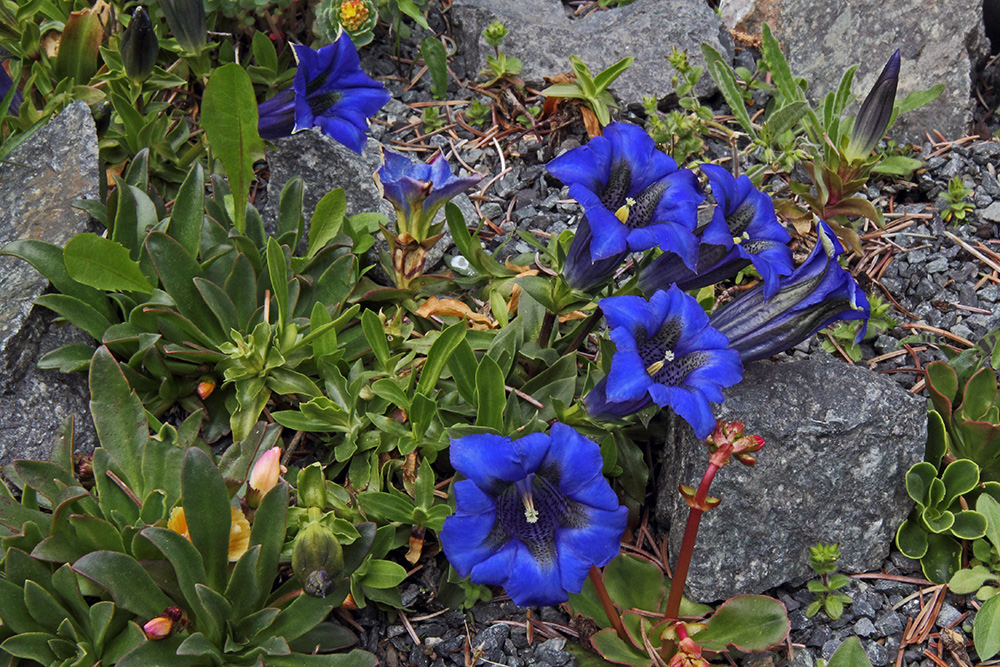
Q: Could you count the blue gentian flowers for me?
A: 7